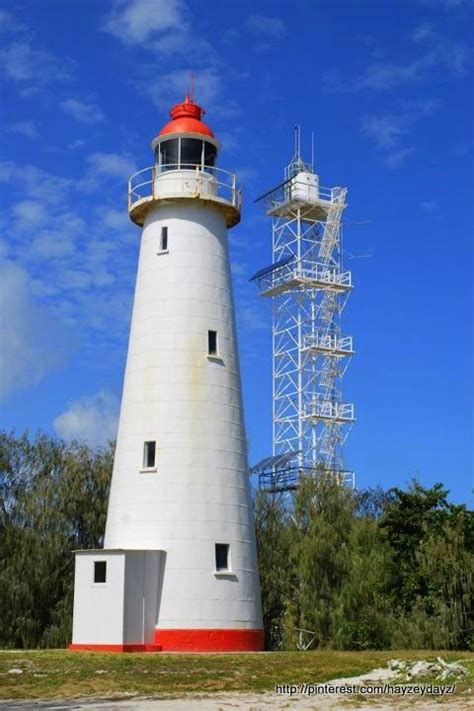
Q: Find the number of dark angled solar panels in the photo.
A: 3